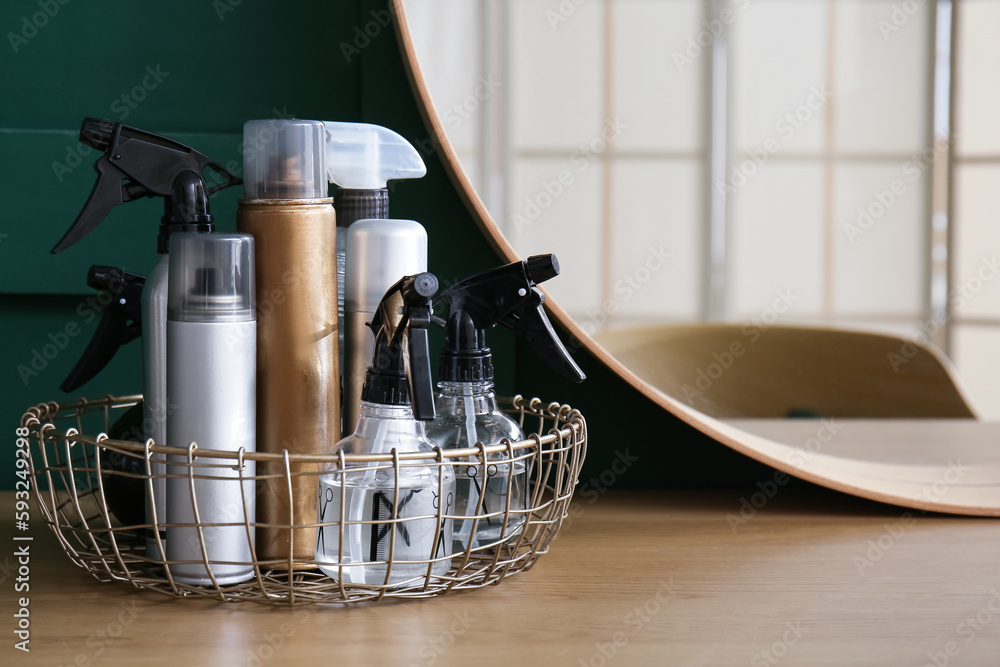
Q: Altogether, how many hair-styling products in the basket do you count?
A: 8